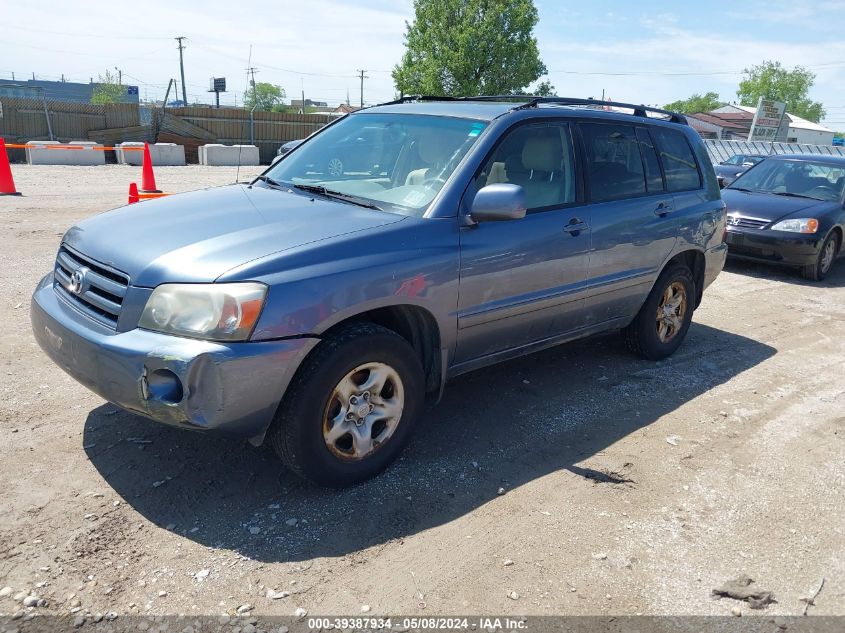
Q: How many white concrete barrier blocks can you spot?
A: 3